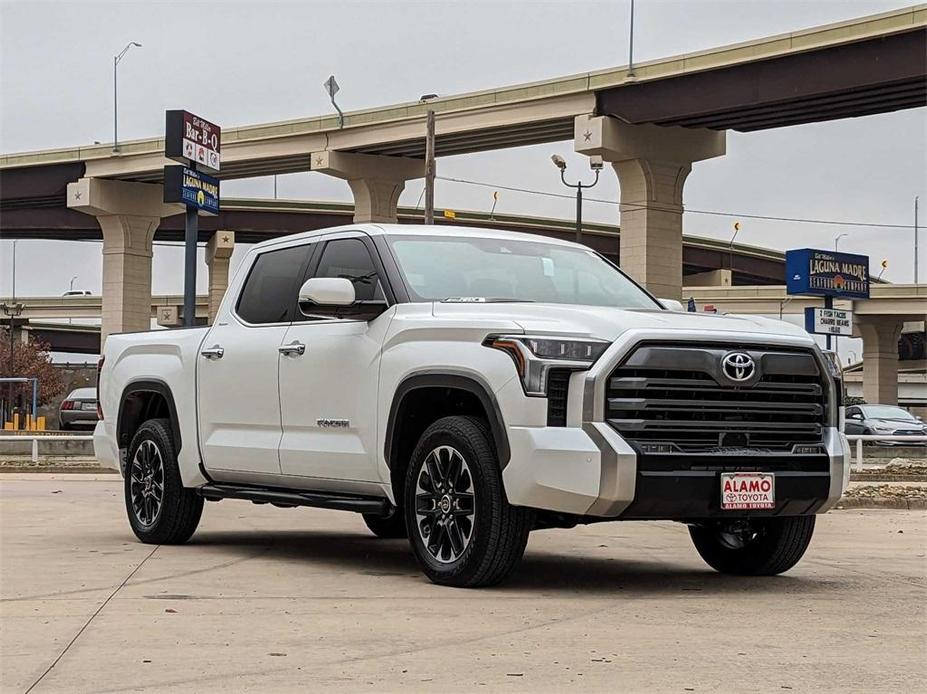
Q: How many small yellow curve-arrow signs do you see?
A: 3